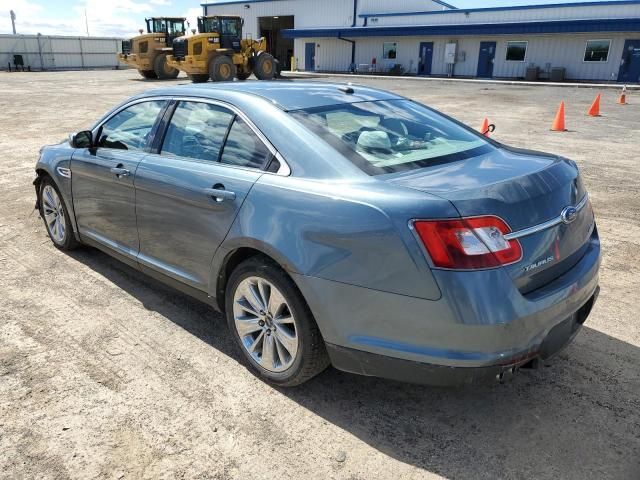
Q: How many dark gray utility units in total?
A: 2